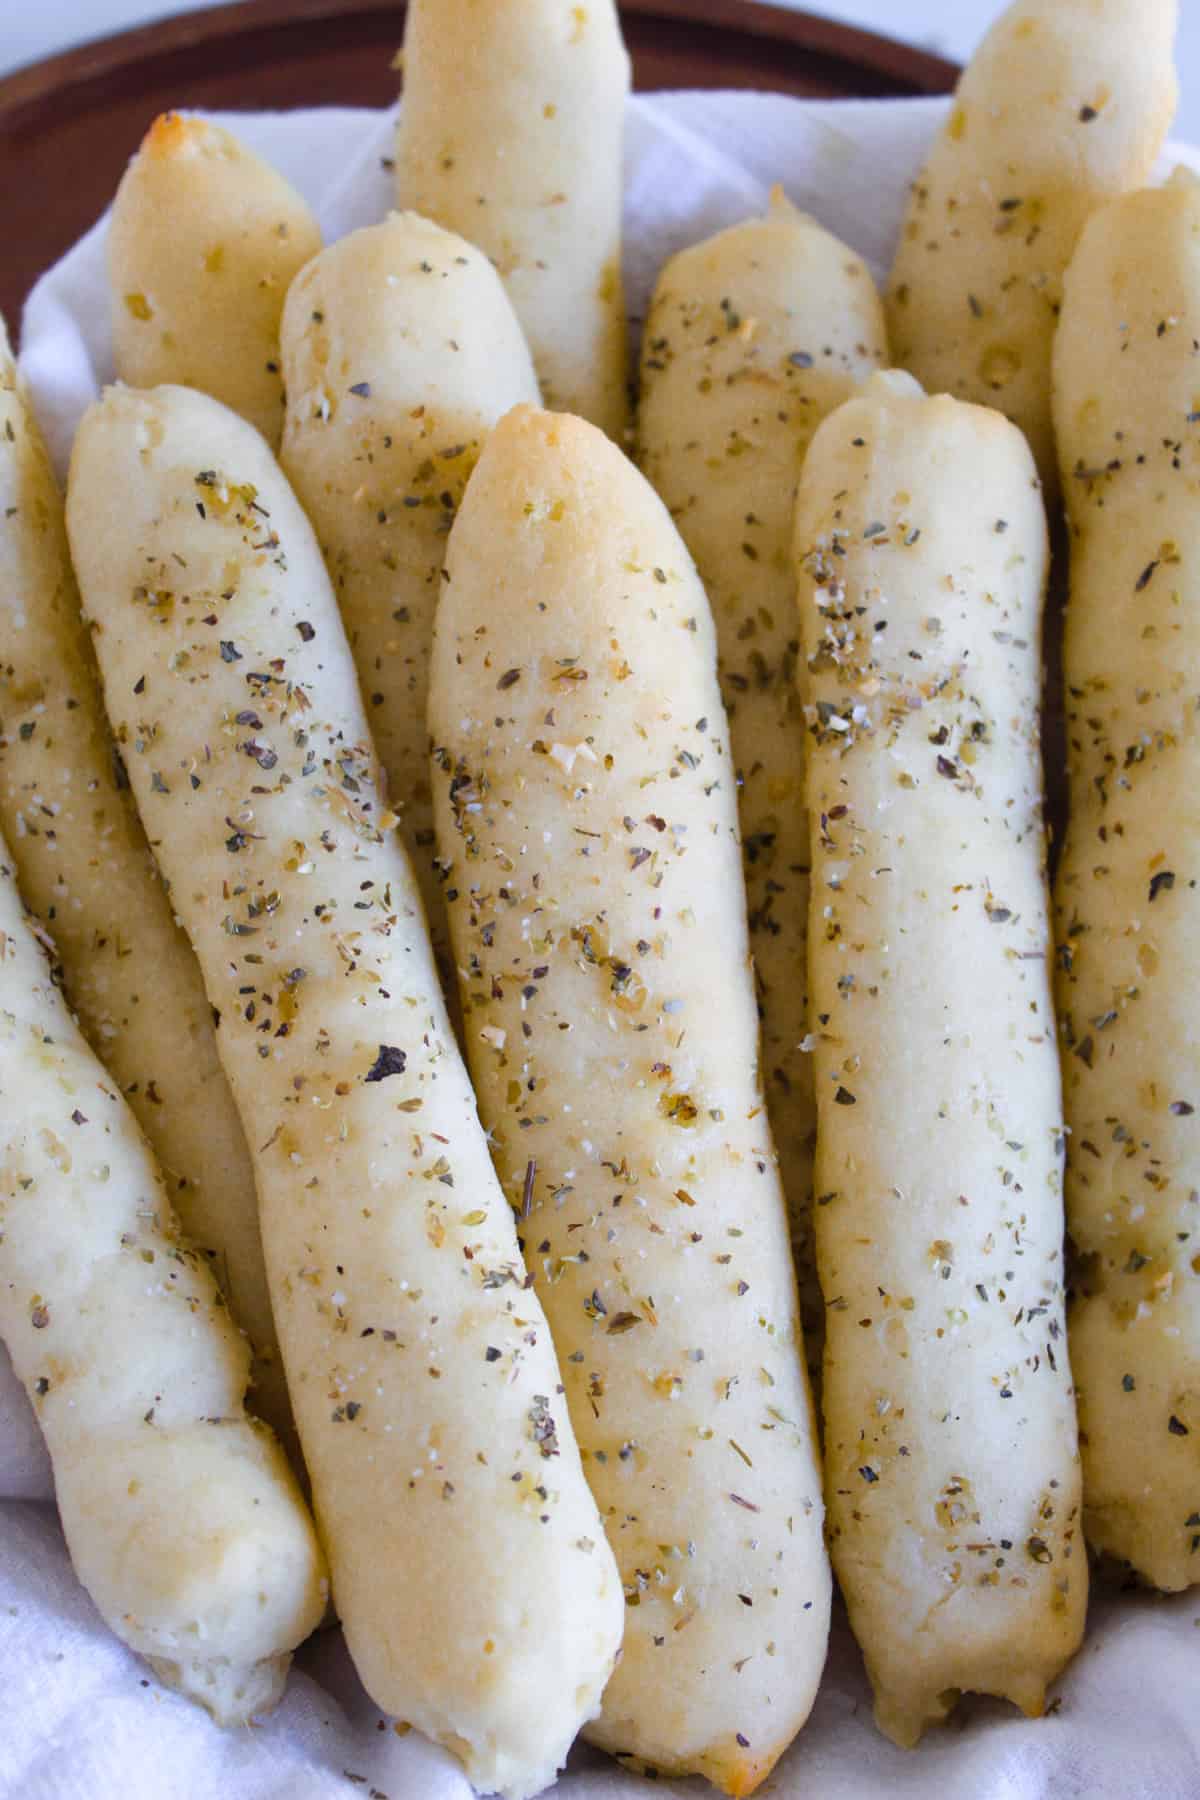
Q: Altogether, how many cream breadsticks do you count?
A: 11